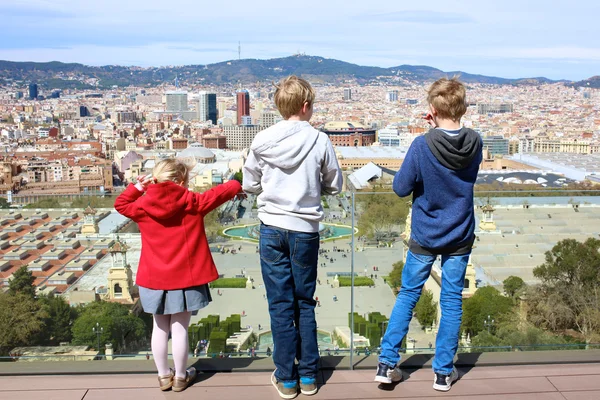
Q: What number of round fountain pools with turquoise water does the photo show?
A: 1